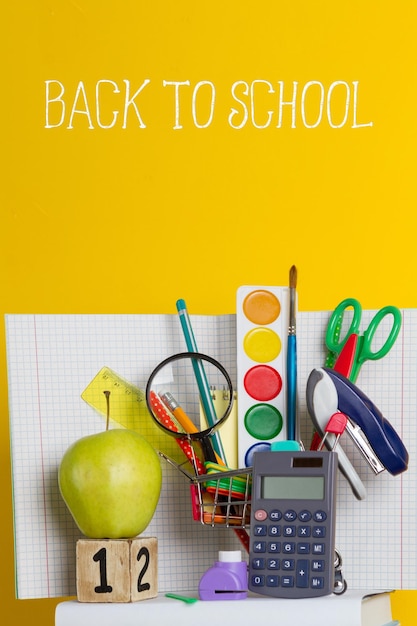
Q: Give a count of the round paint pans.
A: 5